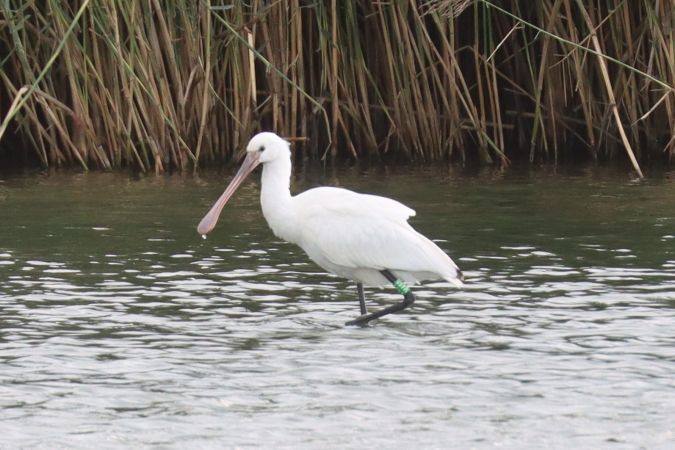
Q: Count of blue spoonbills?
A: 0